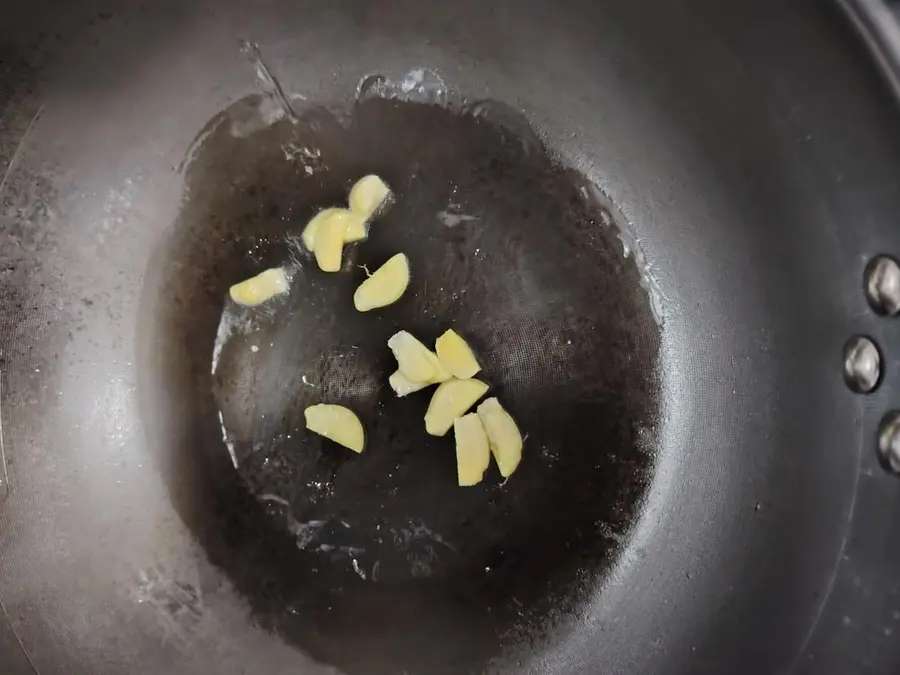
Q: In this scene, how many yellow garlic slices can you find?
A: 12